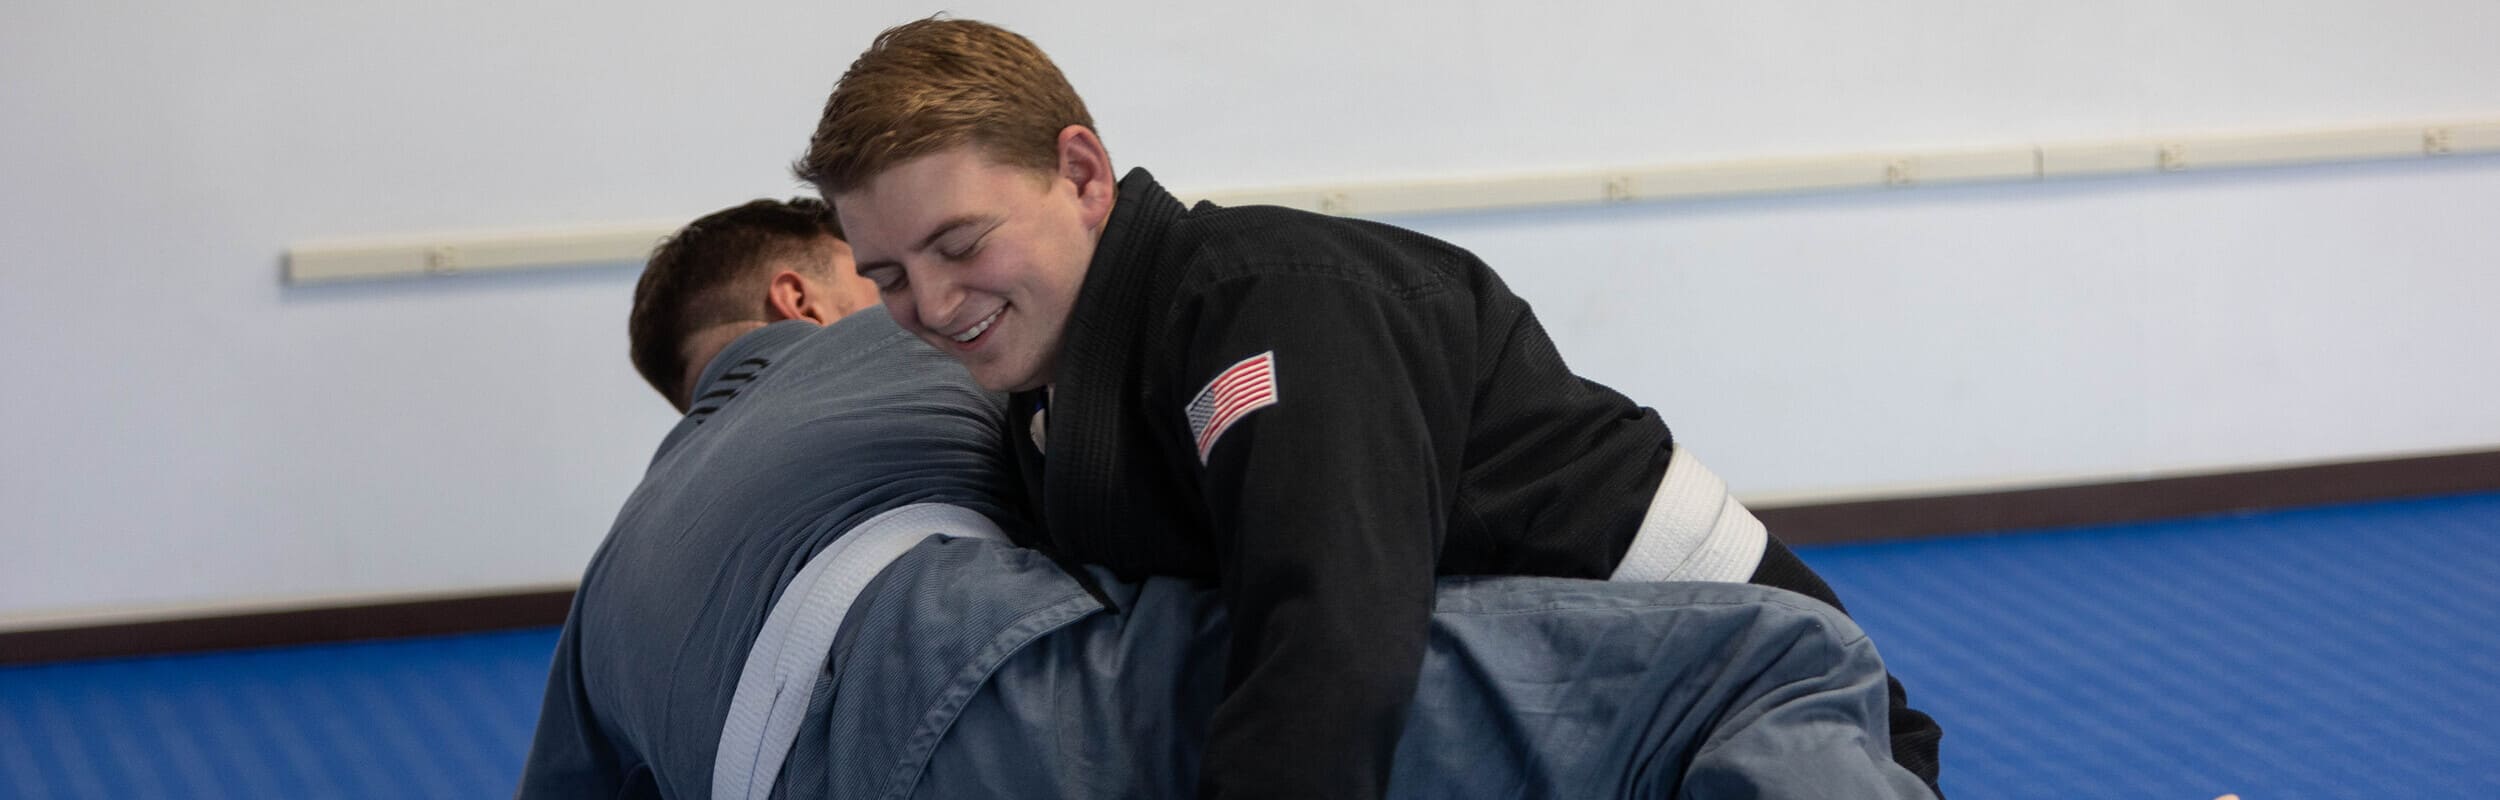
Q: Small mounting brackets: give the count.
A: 6